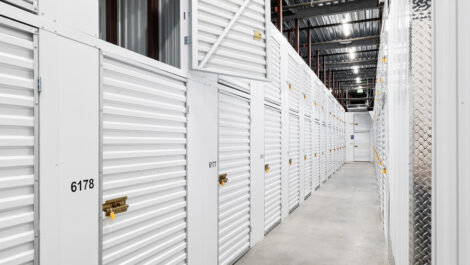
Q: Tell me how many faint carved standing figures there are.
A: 0